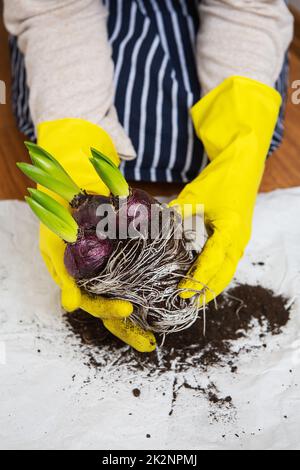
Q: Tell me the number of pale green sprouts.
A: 3